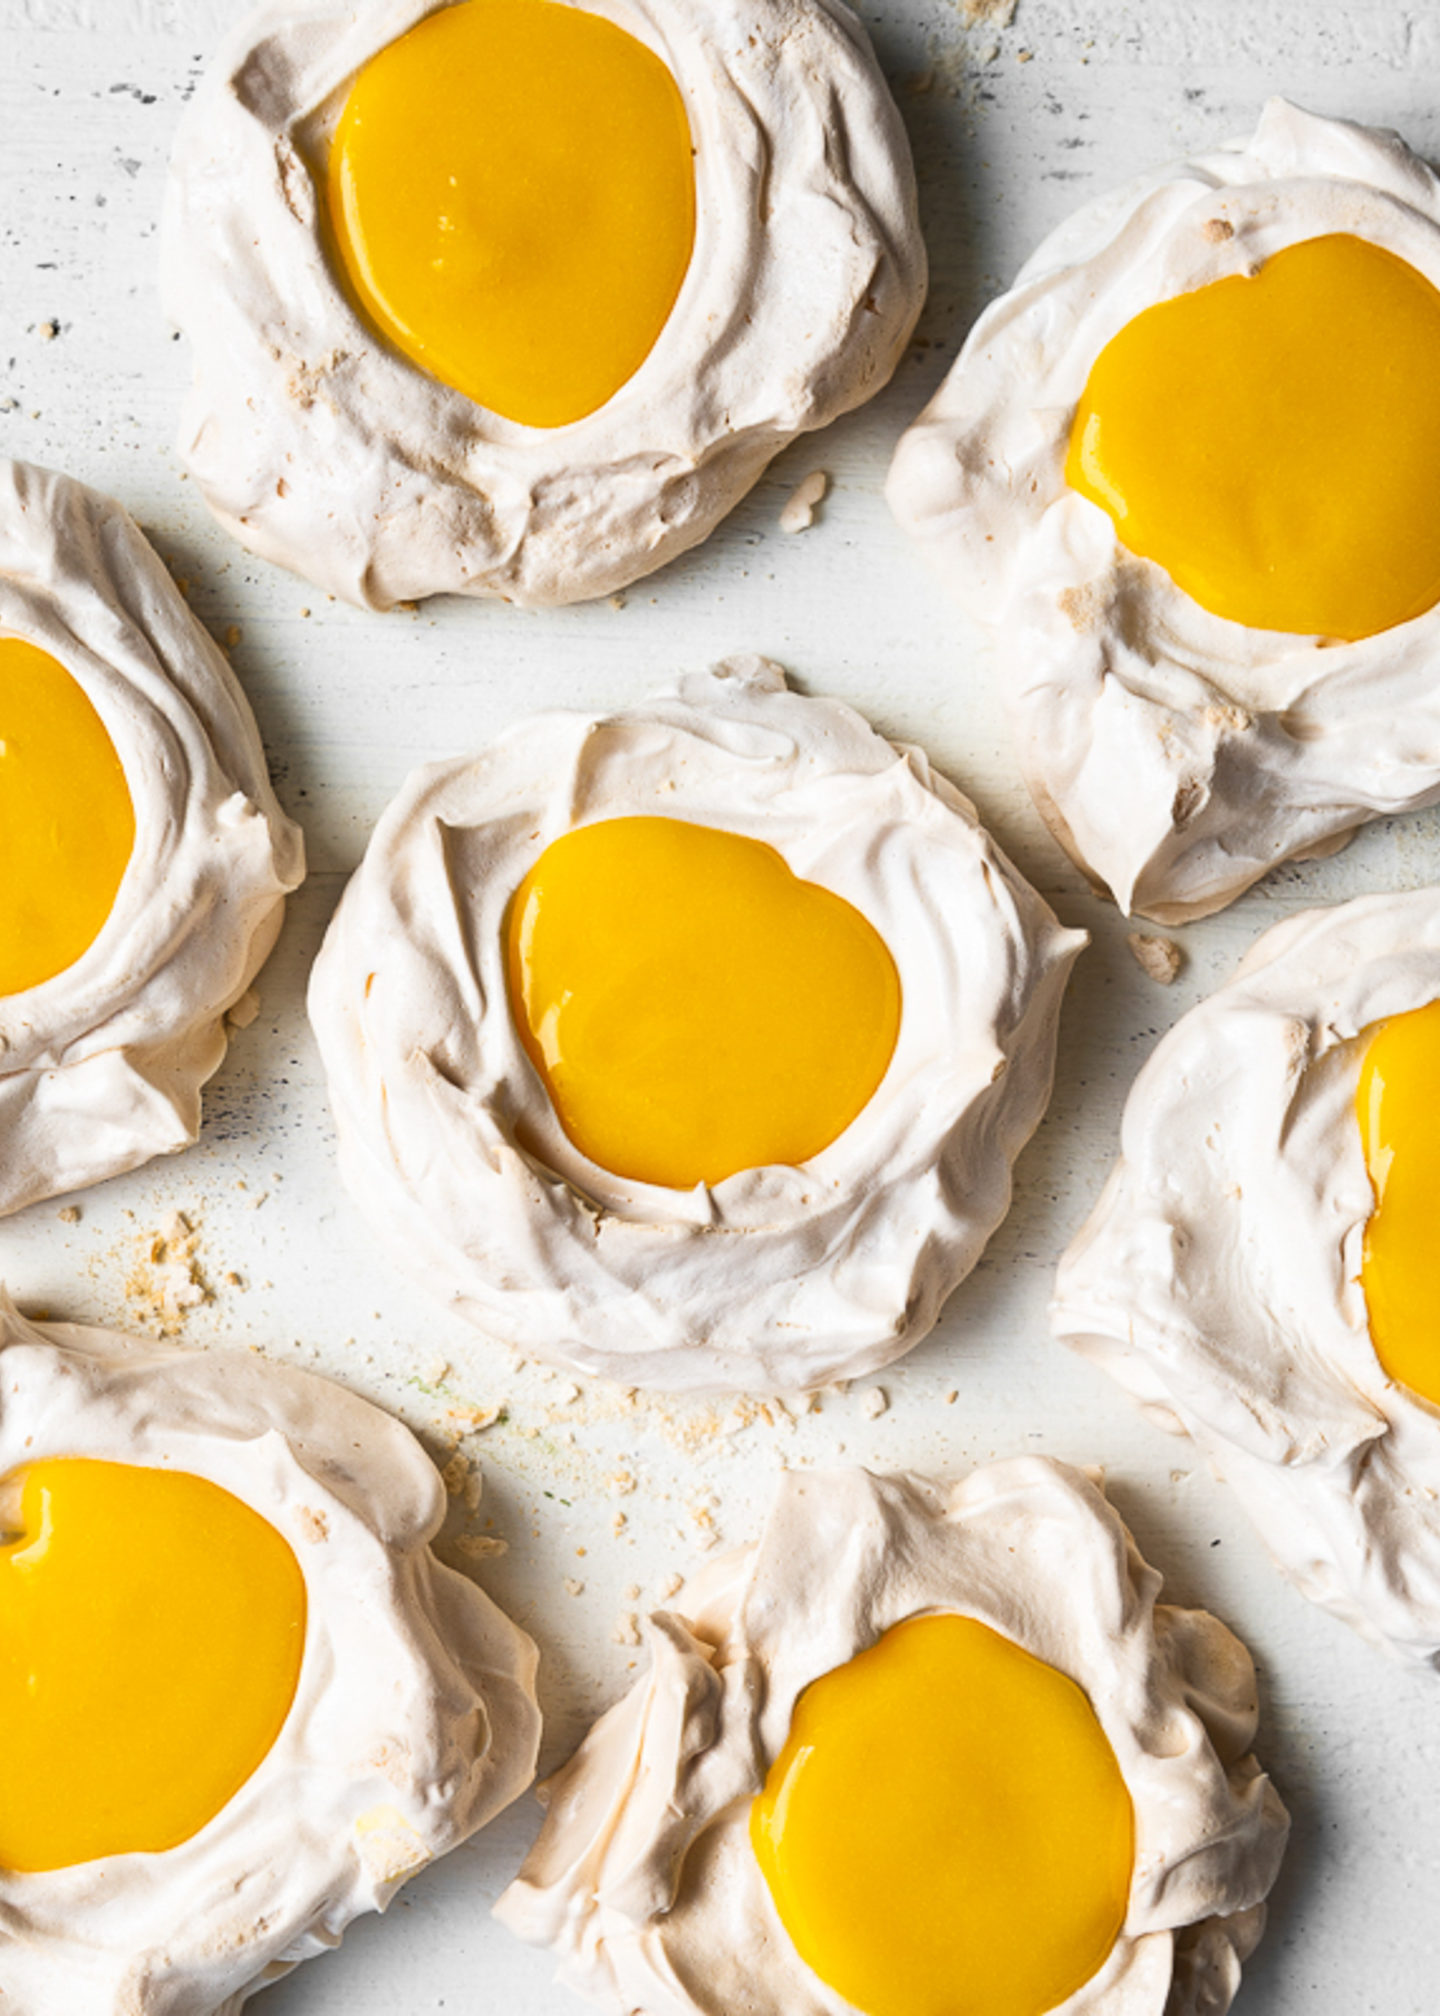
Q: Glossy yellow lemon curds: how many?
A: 7